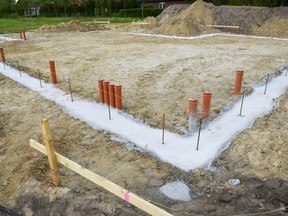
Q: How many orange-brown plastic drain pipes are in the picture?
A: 11